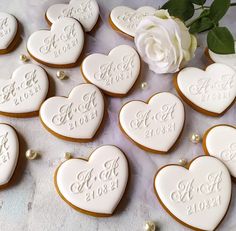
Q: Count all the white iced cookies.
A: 14